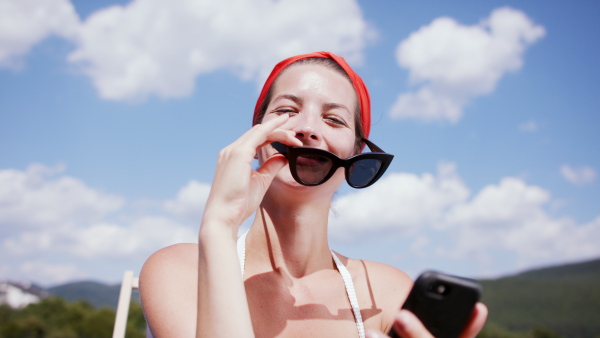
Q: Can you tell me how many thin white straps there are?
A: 2